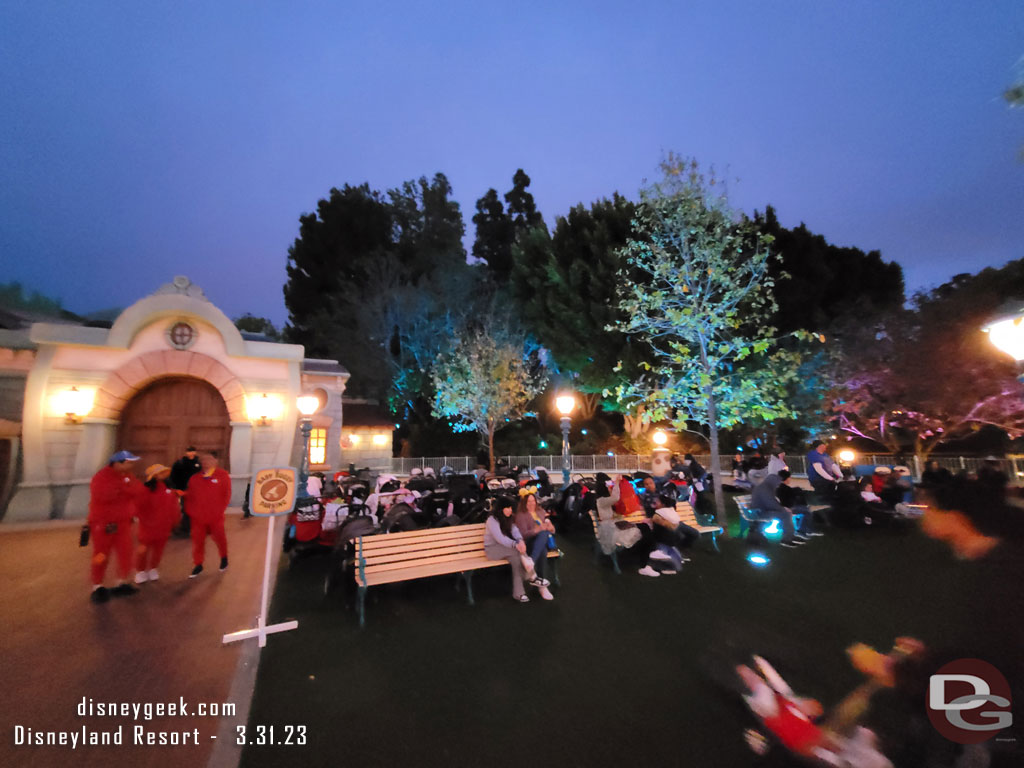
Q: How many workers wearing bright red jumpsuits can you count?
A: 3